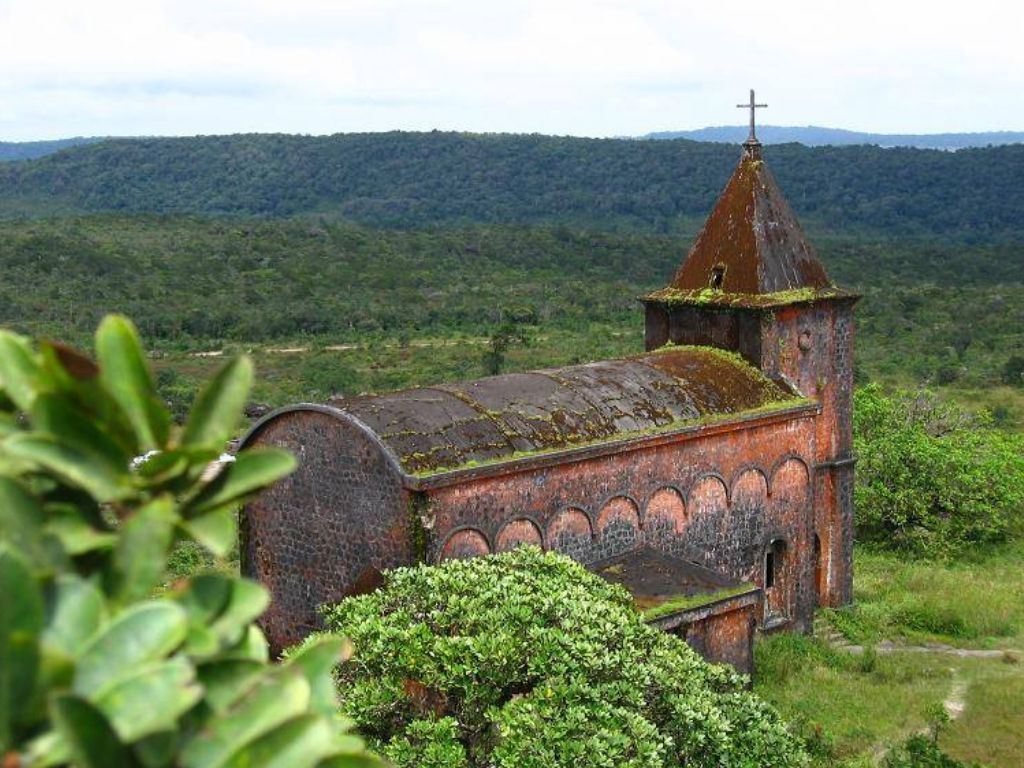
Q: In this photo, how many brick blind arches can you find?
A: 8